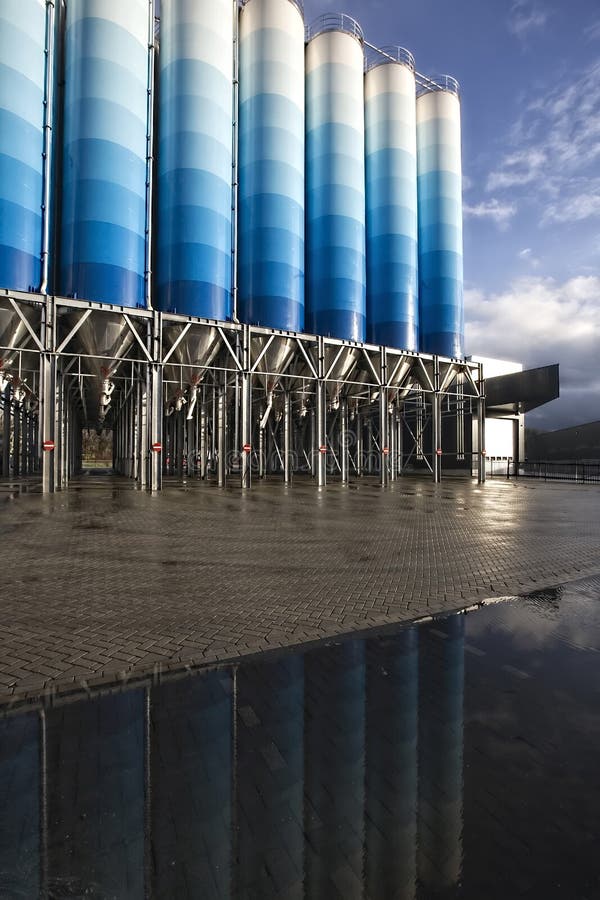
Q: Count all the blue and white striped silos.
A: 7